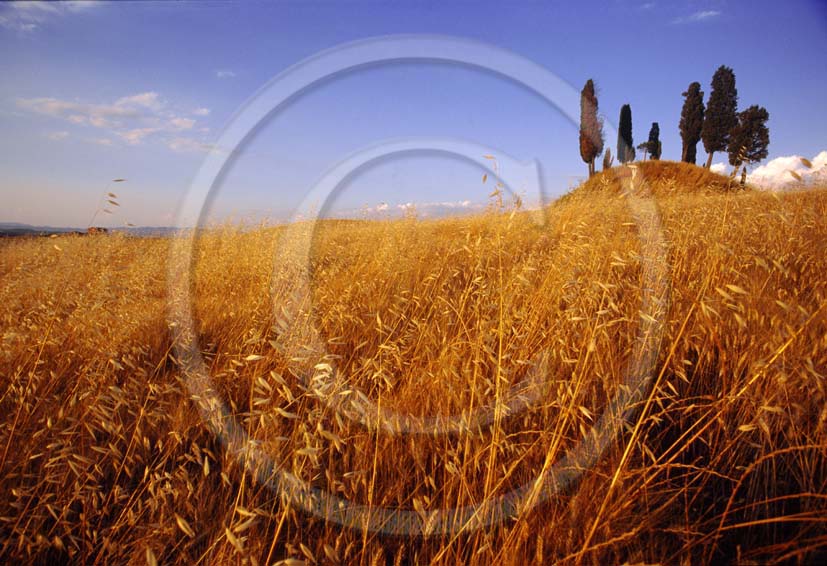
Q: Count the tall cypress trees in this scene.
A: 6